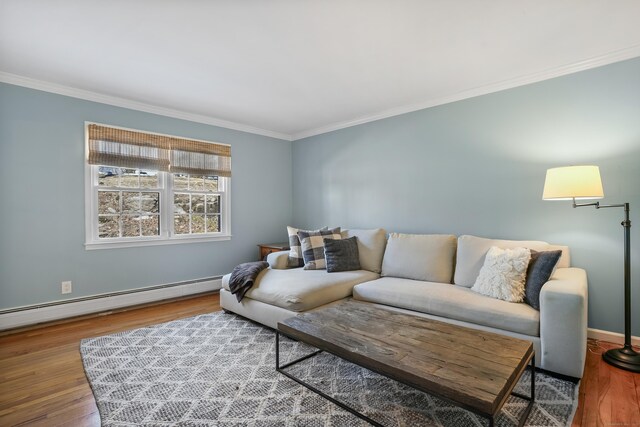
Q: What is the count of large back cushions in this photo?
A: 3